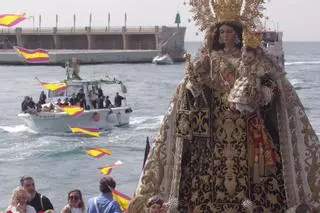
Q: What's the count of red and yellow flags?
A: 8